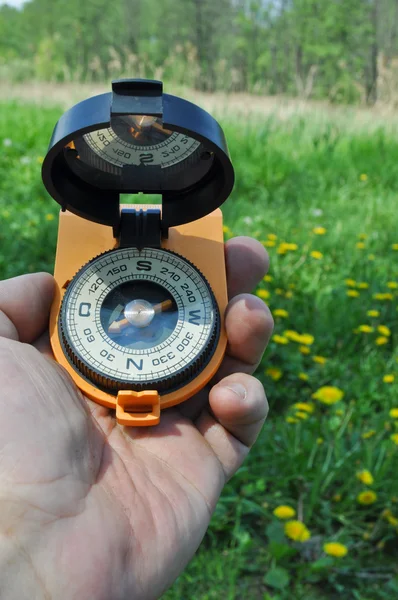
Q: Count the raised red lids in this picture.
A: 0